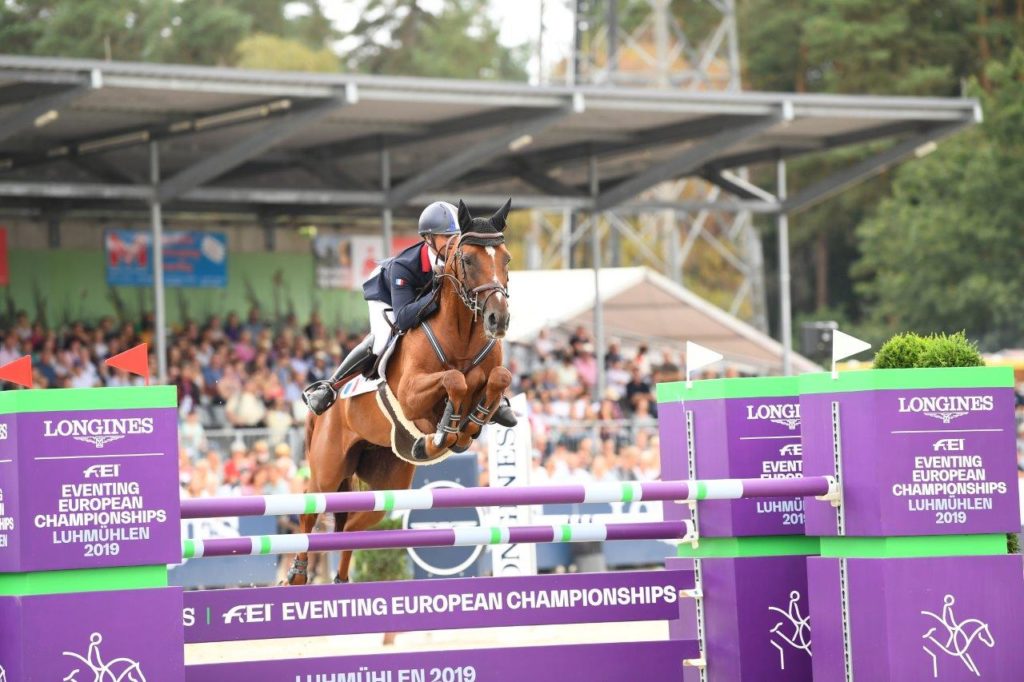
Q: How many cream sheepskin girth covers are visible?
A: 1